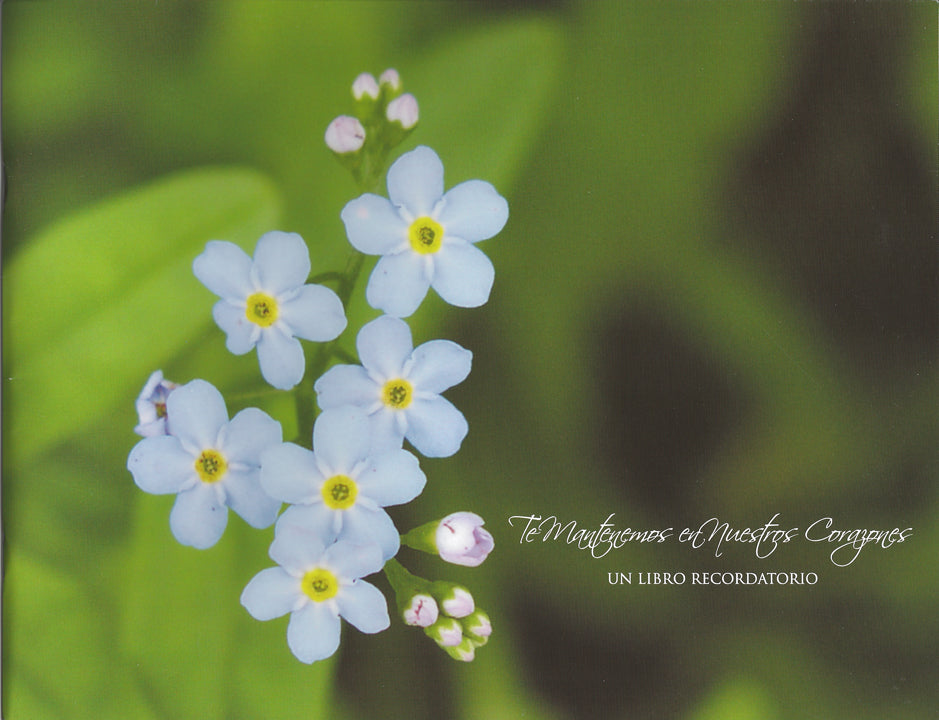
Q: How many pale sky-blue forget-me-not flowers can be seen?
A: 6